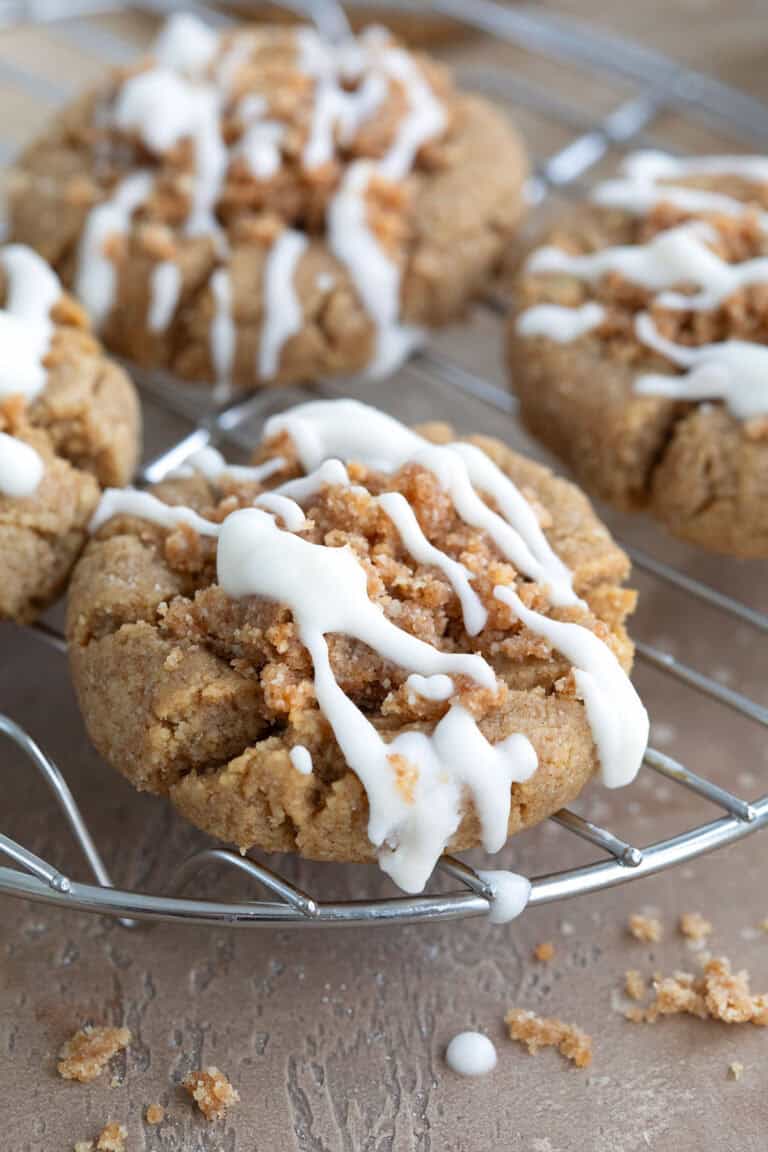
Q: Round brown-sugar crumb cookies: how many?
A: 4